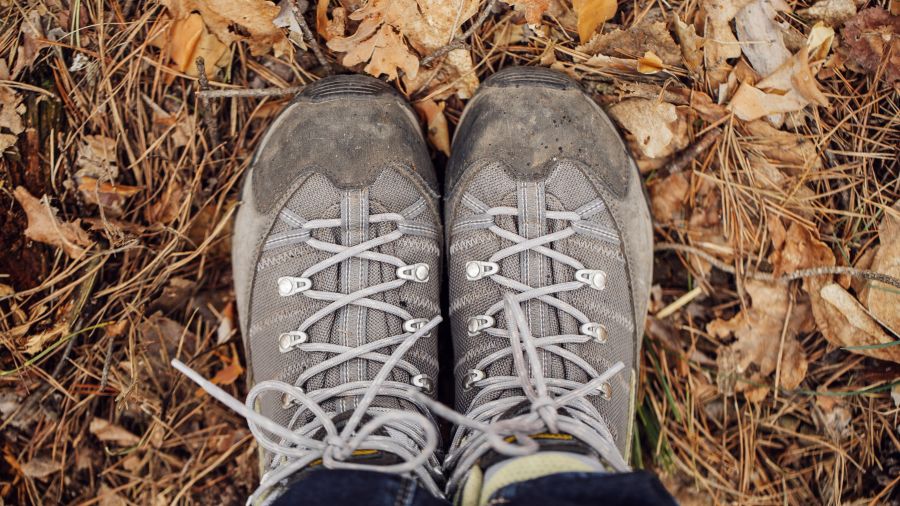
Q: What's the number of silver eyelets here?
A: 12